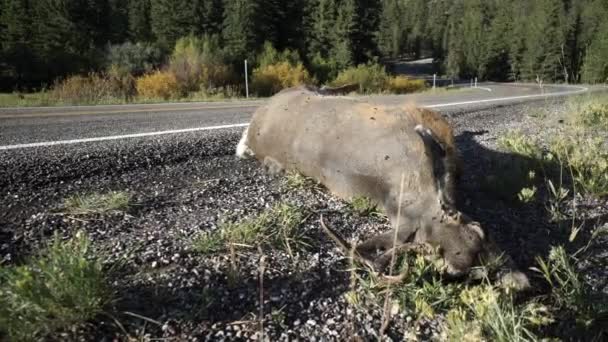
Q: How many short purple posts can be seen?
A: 0